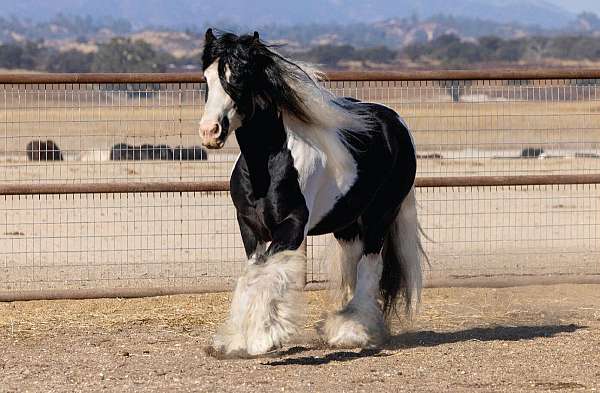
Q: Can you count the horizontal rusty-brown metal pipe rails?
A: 3